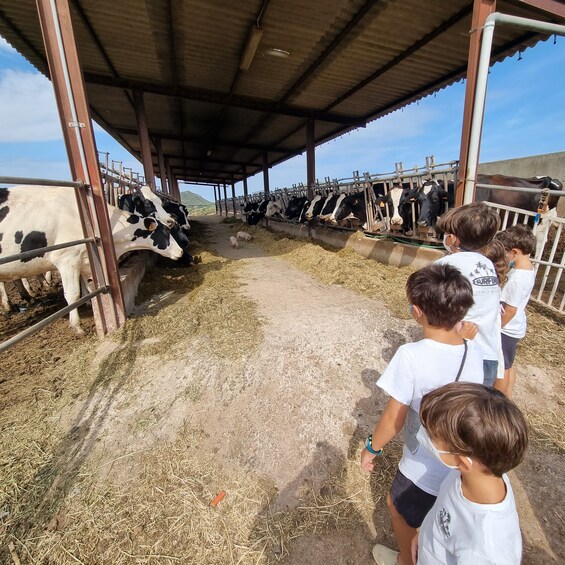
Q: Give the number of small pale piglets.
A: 2